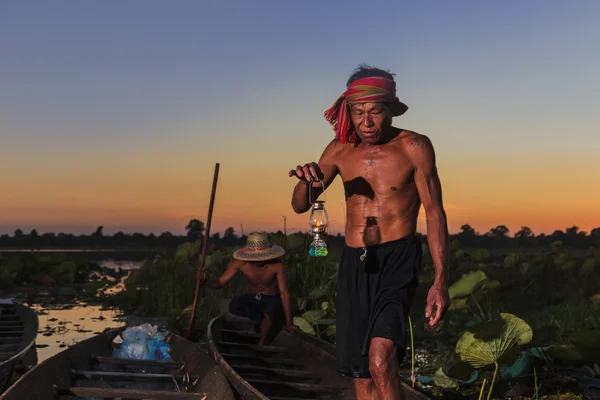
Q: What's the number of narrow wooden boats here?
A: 3